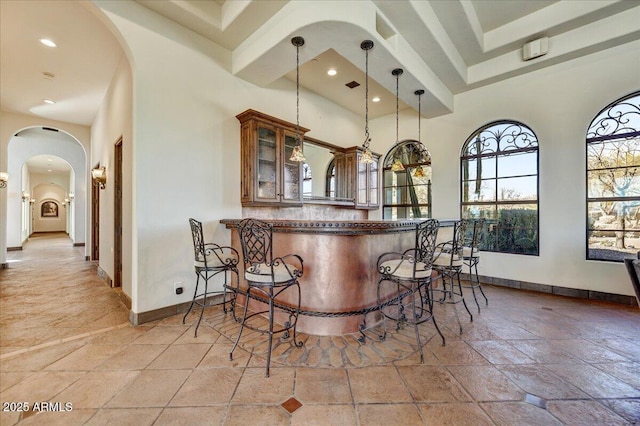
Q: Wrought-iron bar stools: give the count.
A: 5